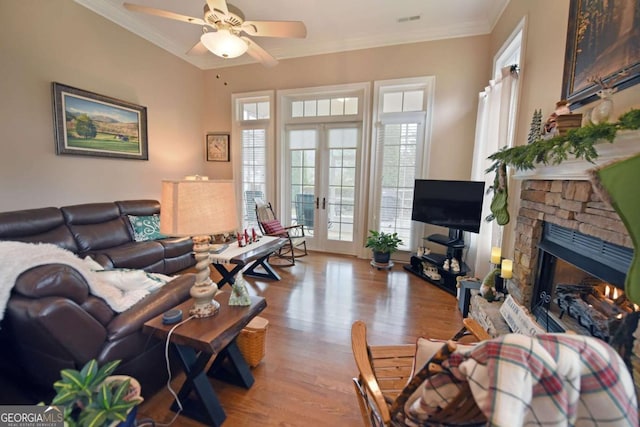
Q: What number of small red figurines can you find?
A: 3